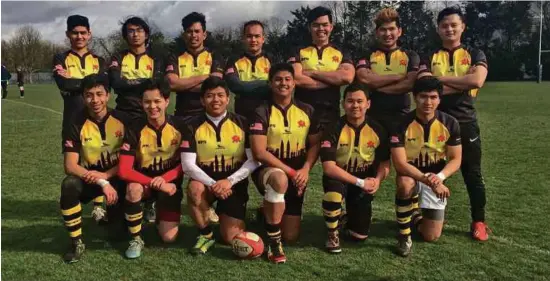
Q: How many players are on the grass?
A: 13